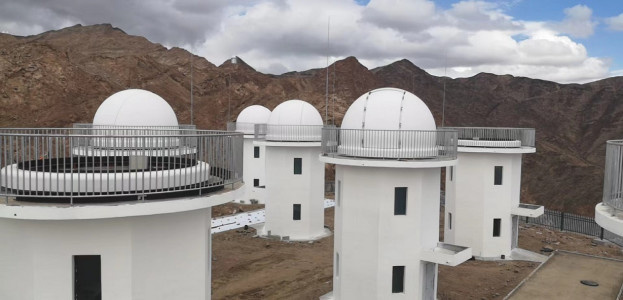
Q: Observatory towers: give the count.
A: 7